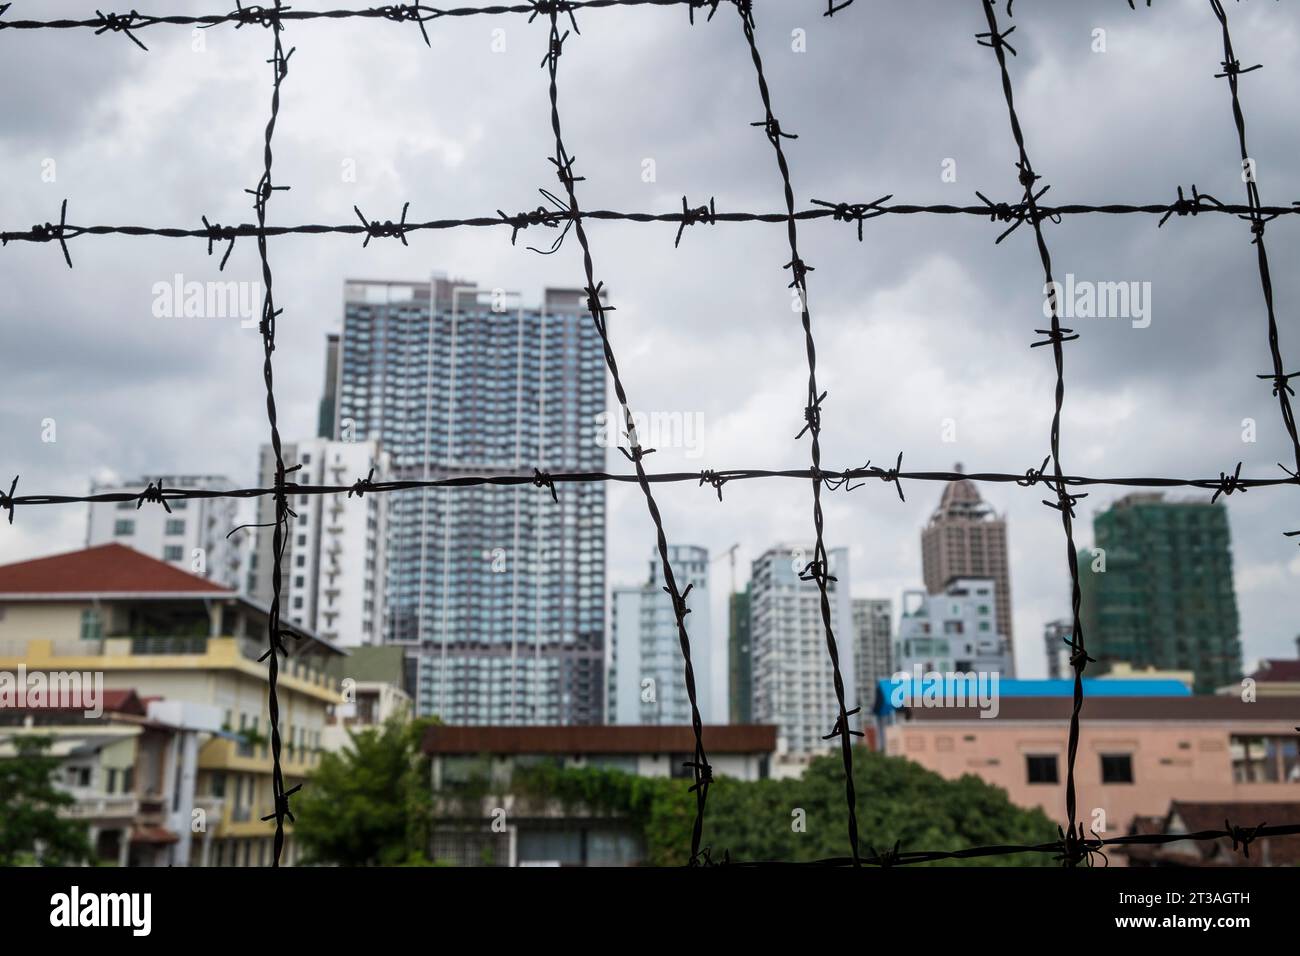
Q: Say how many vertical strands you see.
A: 5